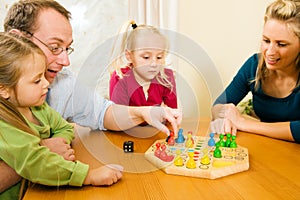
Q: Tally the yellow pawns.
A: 4